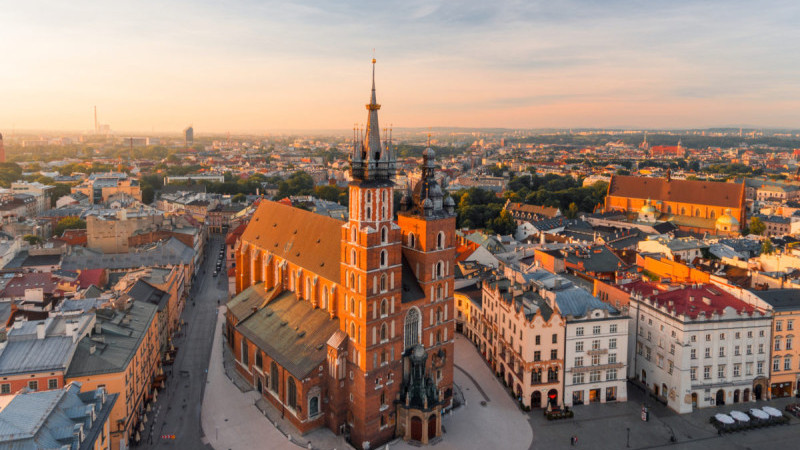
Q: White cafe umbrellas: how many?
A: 4